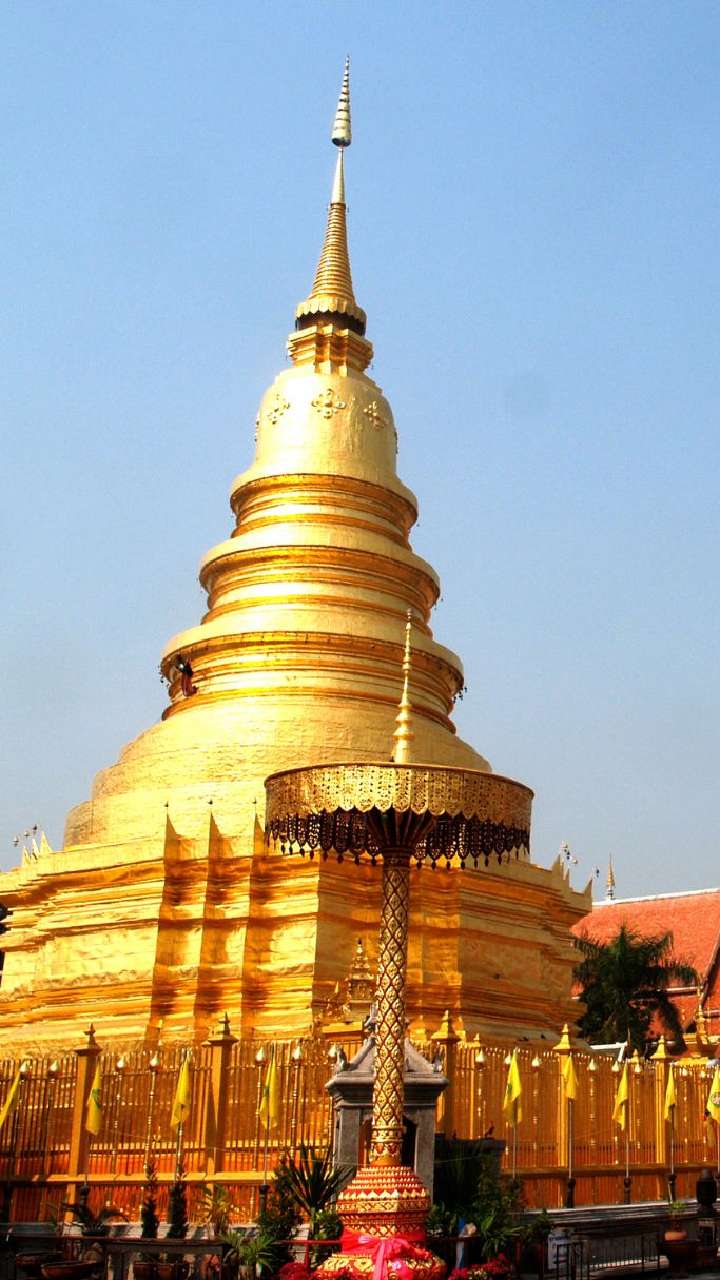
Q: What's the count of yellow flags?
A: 9